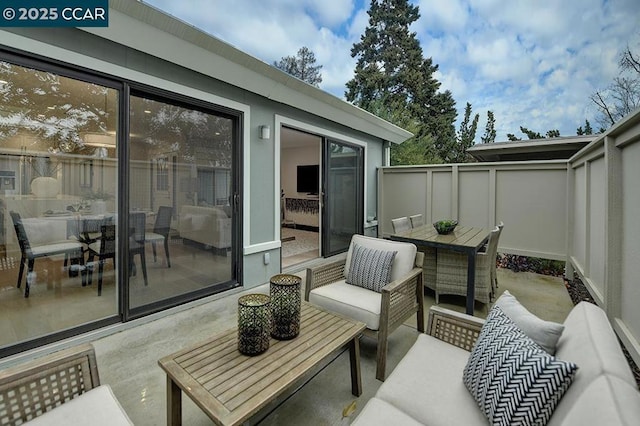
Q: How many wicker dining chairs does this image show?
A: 4